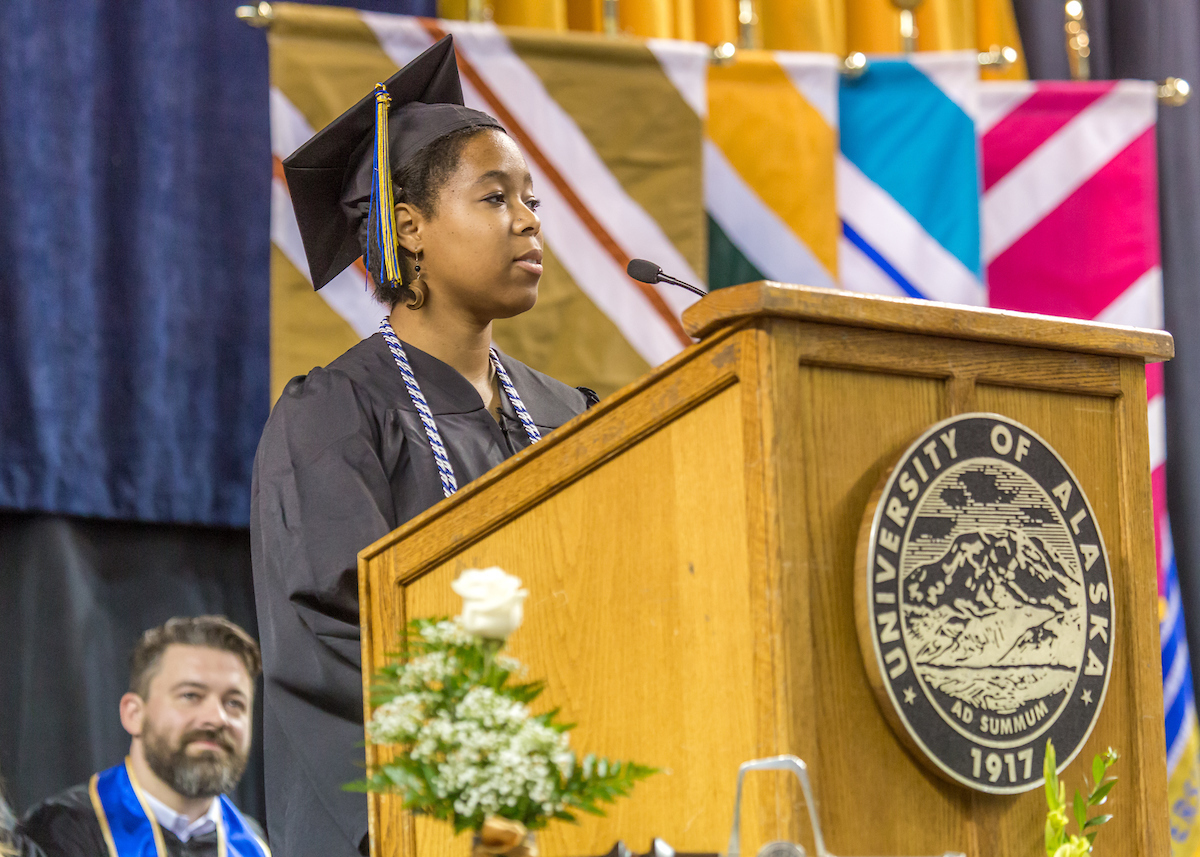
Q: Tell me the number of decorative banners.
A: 4